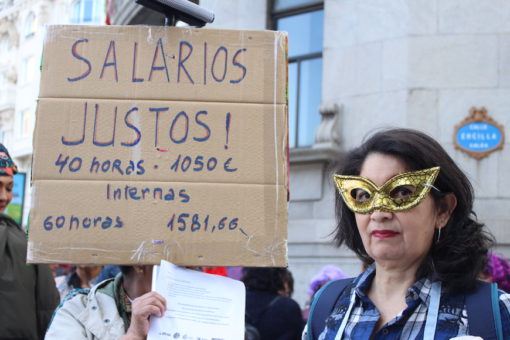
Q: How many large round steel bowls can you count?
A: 0